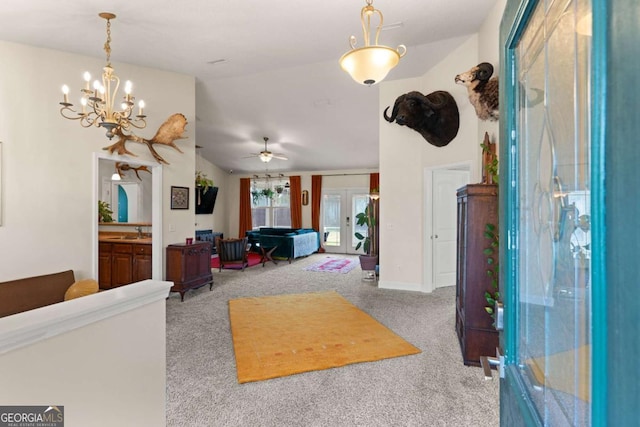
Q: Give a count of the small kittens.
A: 0